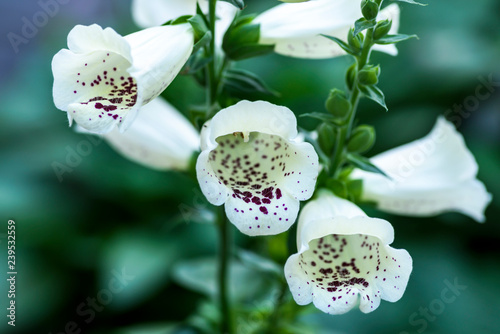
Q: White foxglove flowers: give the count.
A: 7